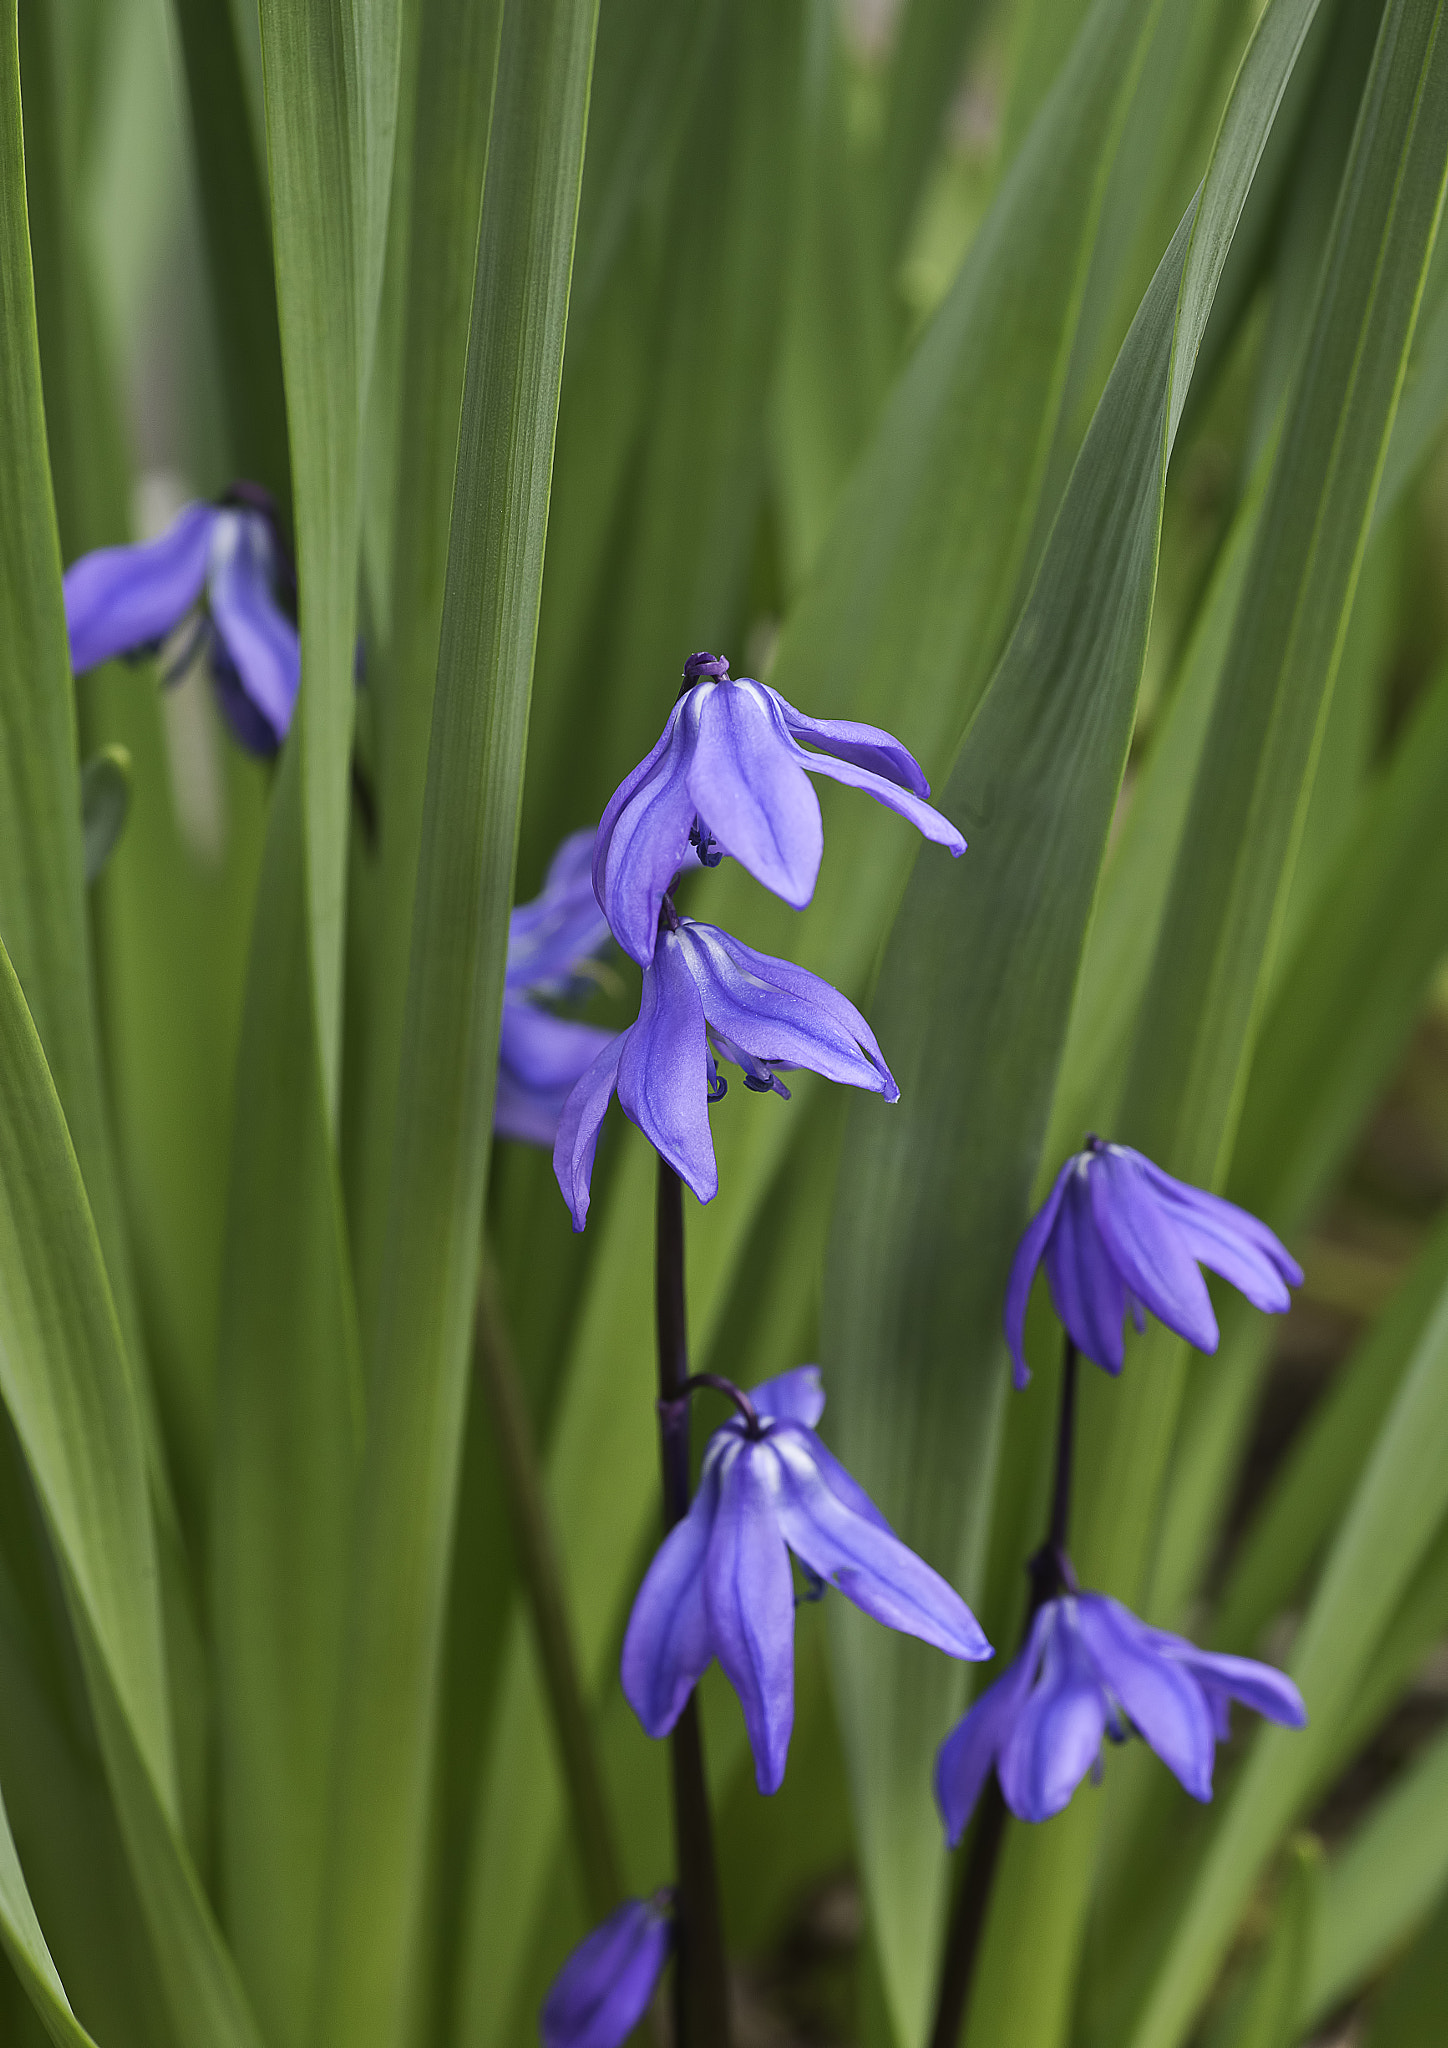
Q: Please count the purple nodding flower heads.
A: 8